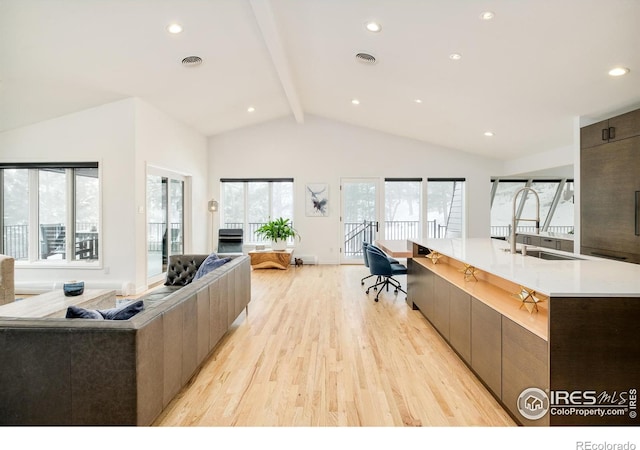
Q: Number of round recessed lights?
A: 9